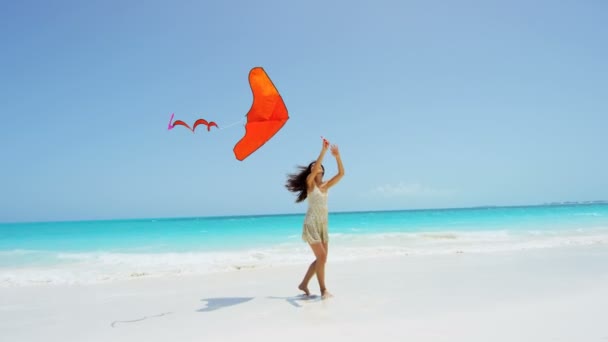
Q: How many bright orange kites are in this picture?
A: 1